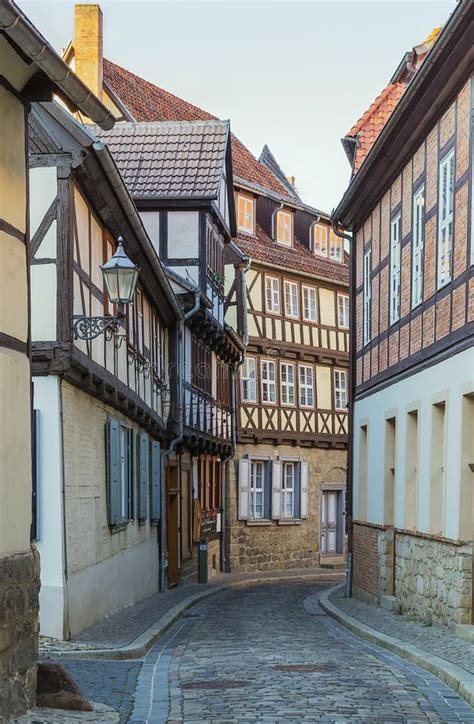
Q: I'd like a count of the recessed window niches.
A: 5